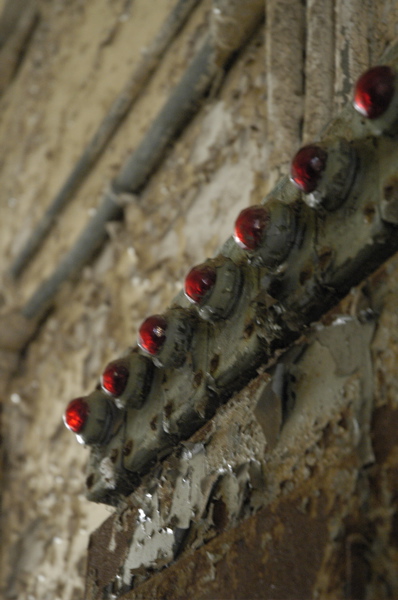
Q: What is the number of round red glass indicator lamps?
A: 7